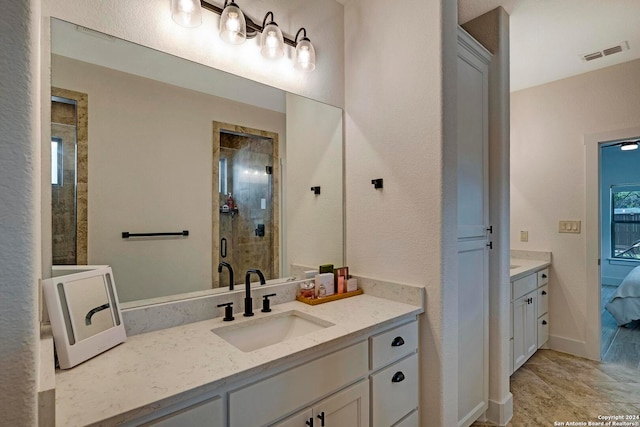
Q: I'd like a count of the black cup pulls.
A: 5